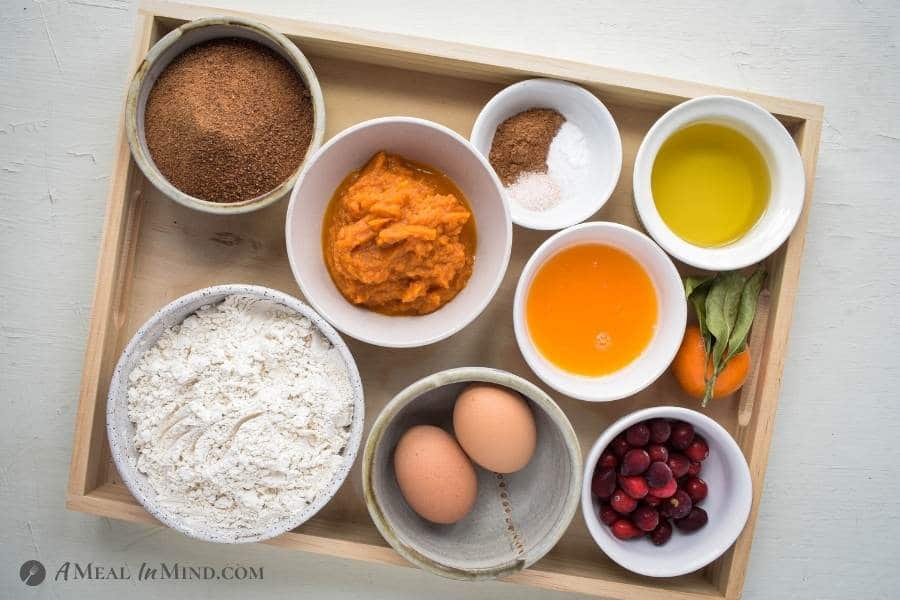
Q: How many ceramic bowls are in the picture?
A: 8